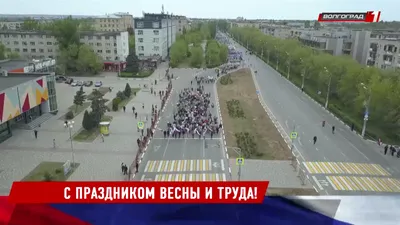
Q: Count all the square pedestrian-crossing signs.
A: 3